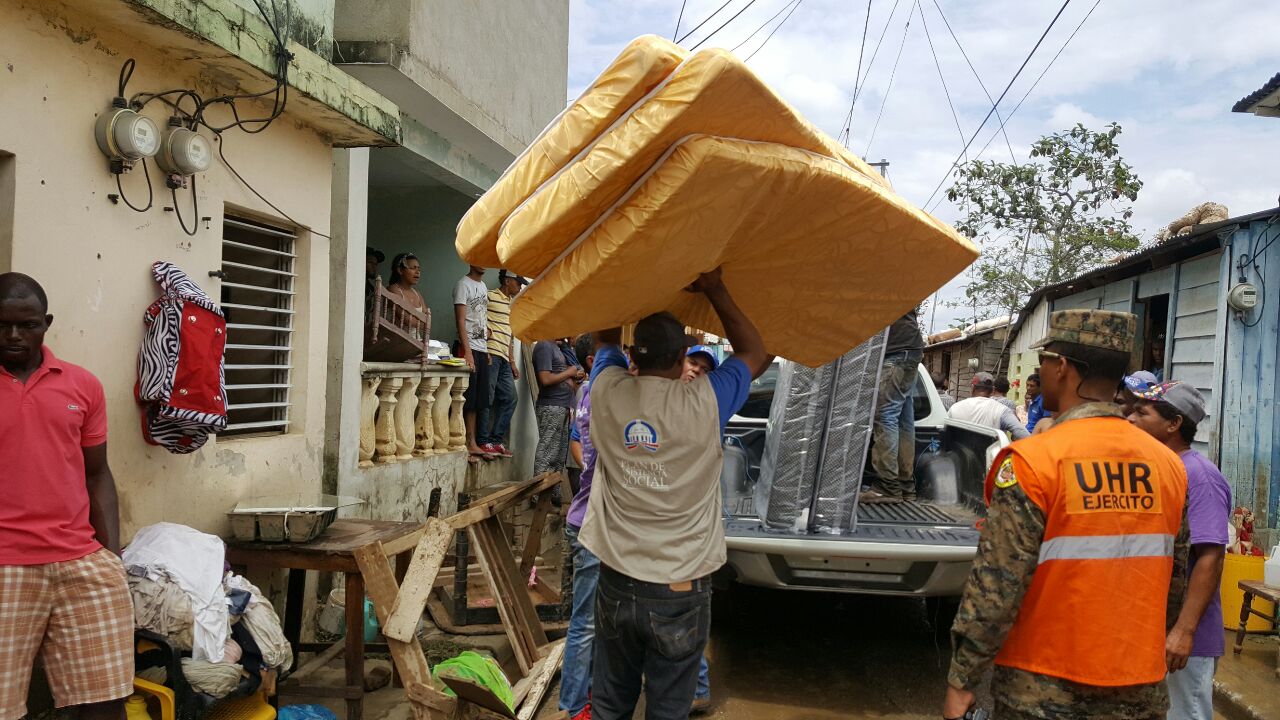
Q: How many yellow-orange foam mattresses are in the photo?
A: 3